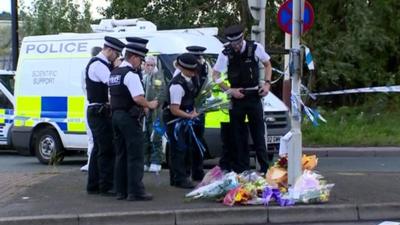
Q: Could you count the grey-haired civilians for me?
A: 1